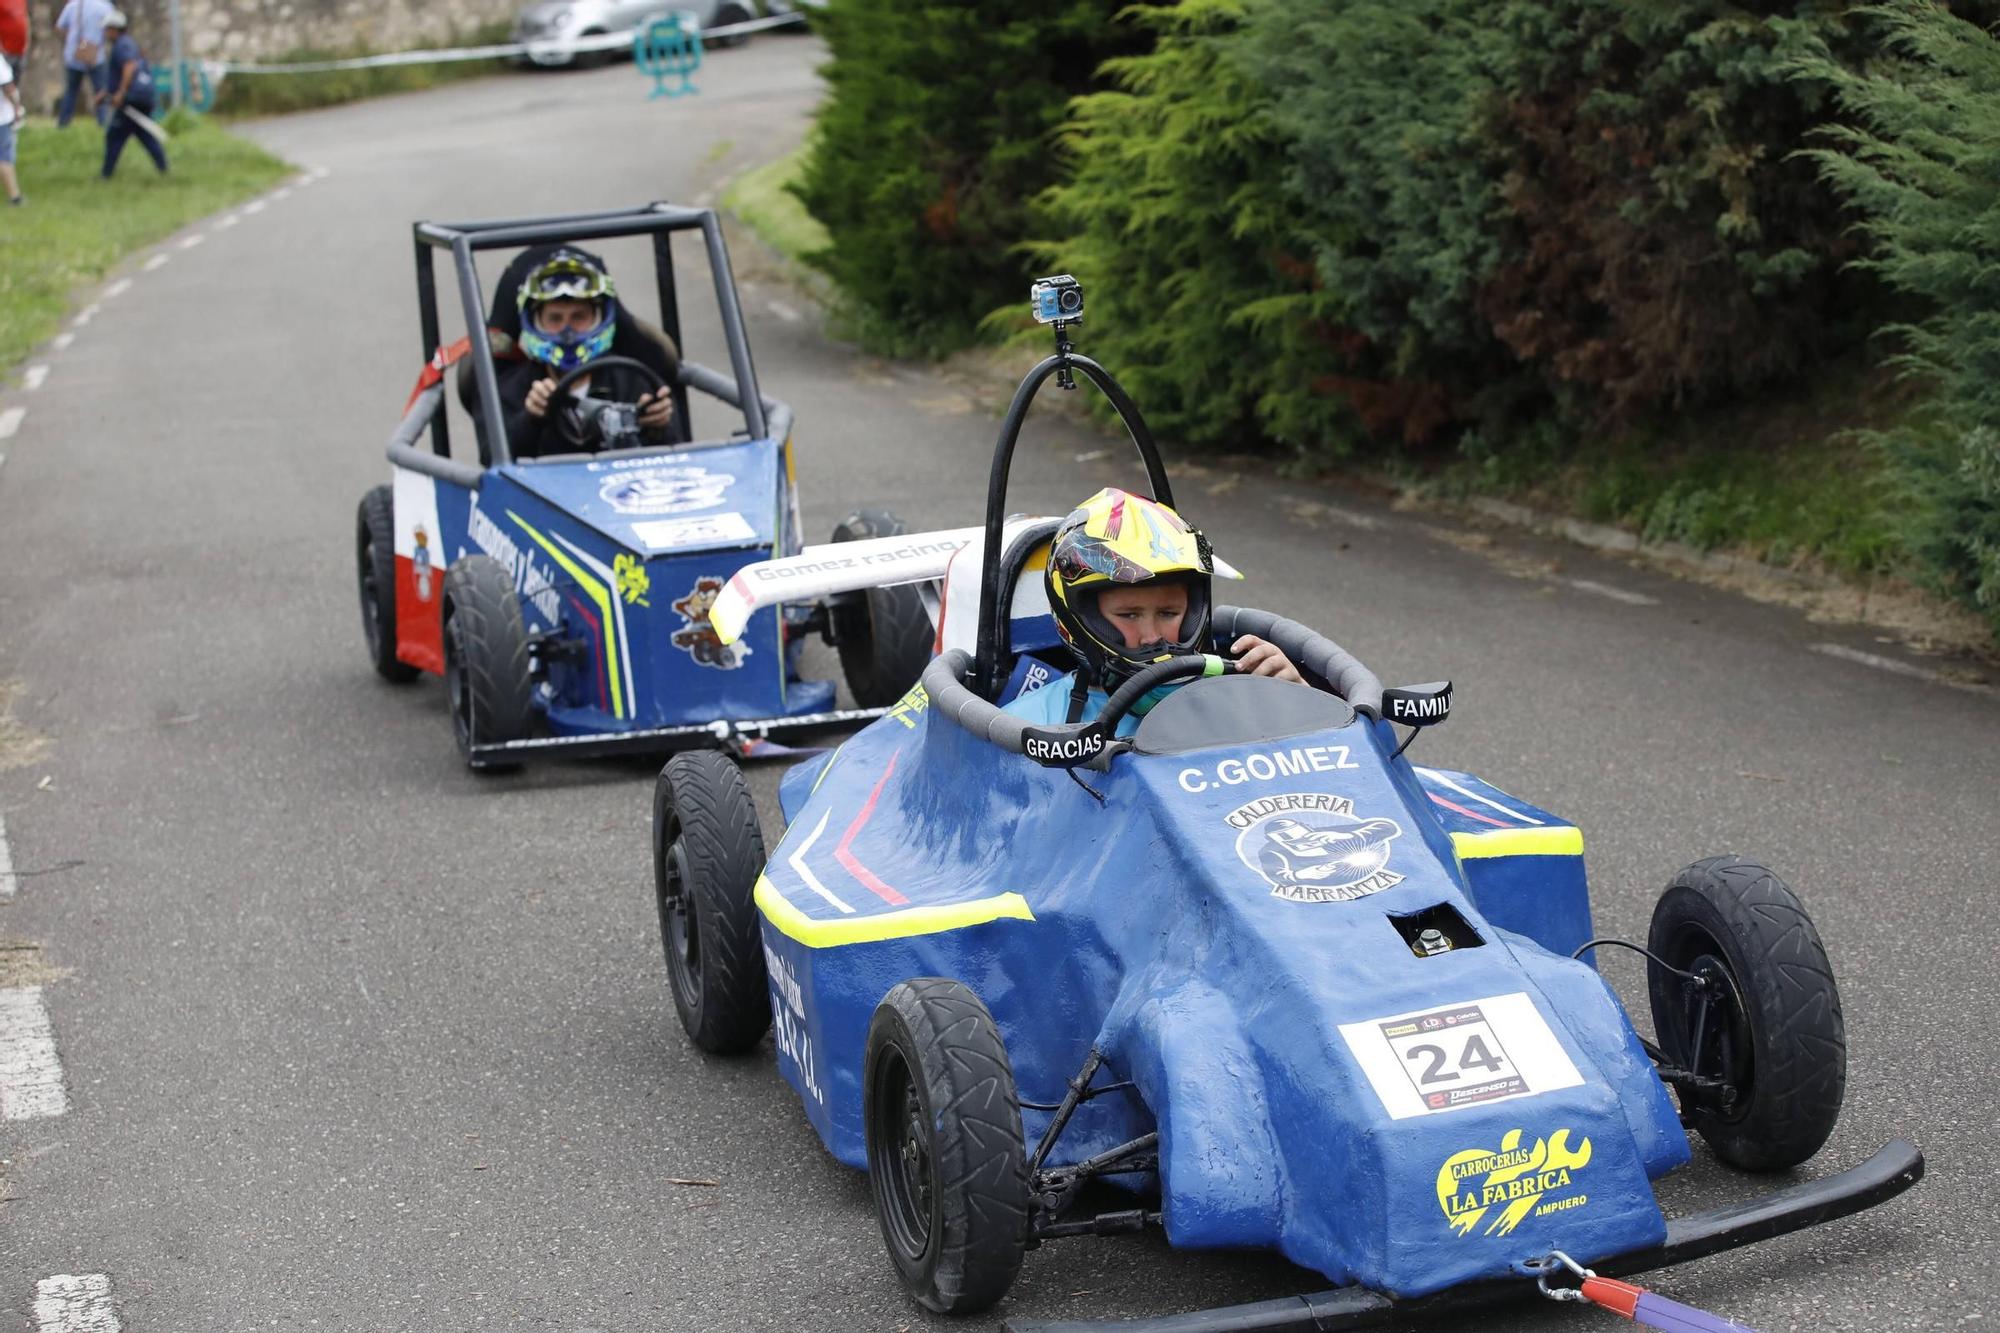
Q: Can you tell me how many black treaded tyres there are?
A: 6